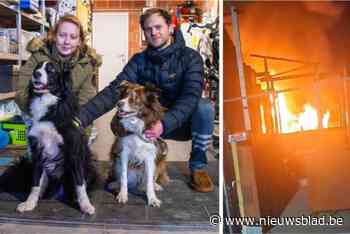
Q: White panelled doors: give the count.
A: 1